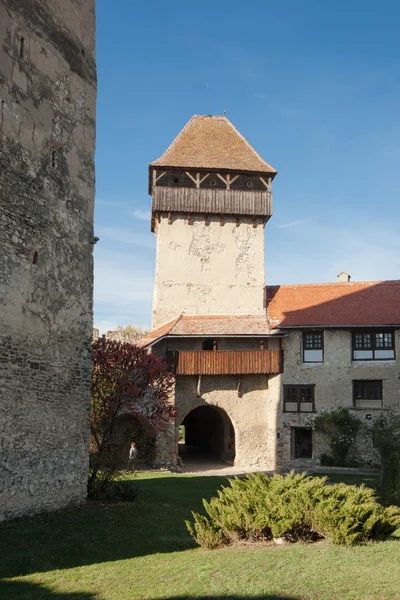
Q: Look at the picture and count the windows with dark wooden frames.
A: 4